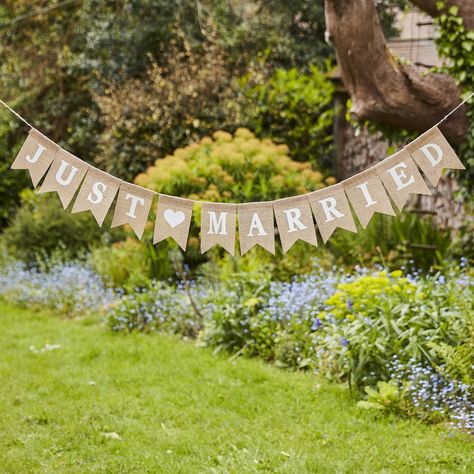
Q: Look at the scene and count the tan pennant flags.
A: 12